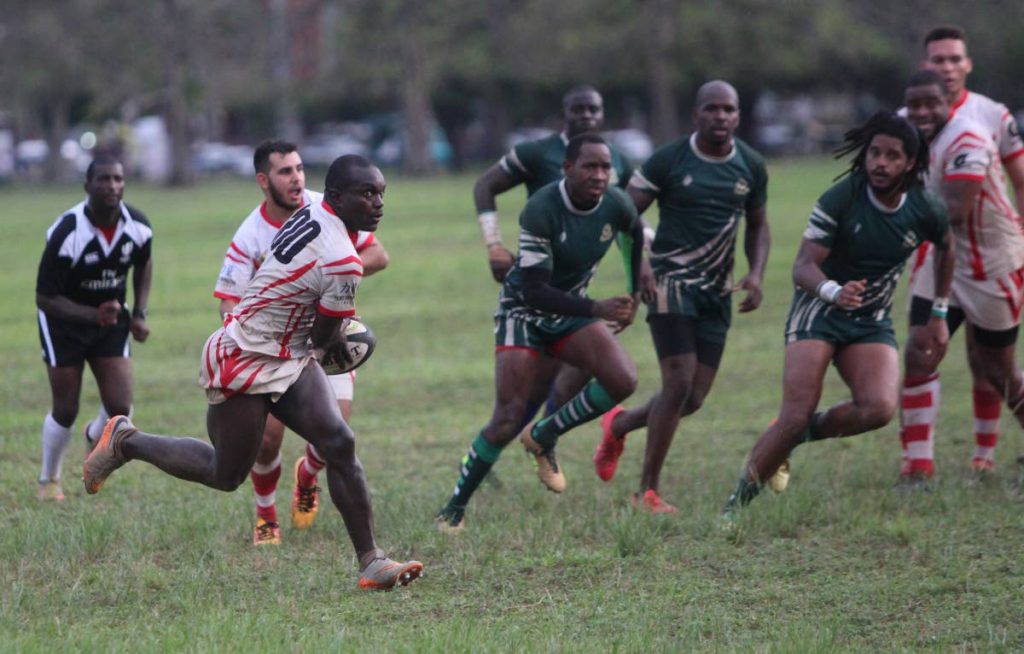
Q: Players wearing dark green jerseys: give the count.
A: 4